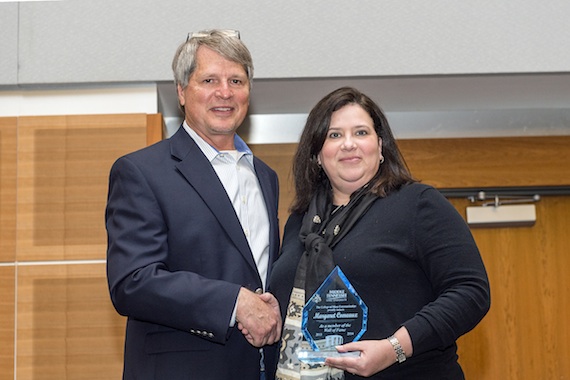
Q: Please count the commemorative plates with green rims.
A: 0